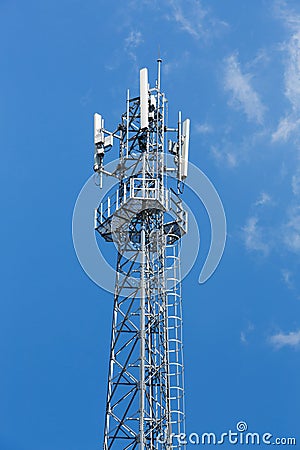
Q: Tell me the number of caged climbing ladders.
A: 1